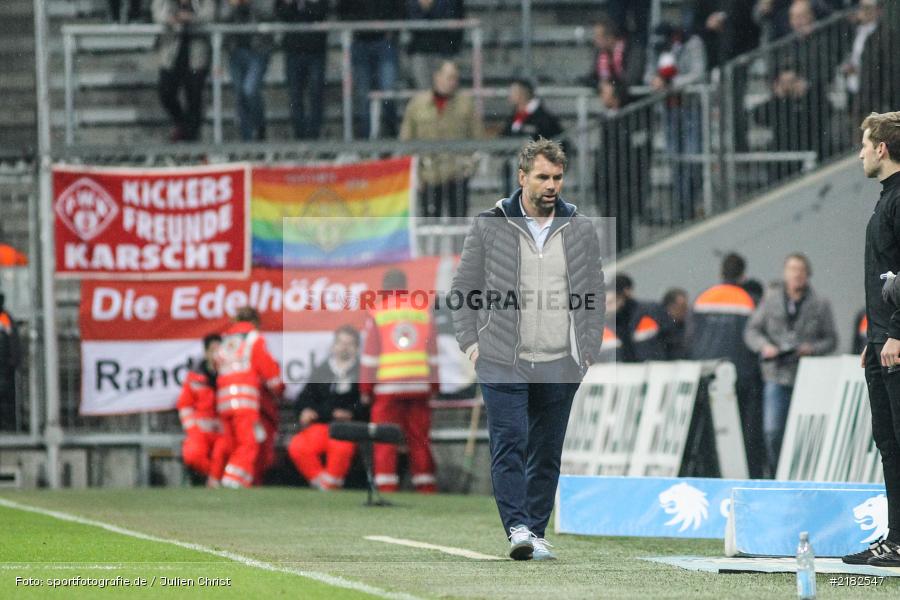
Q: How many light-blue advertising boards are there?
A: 2